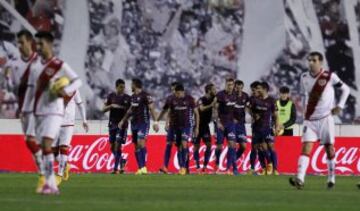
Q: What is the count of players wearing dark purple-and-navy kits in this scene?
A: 9